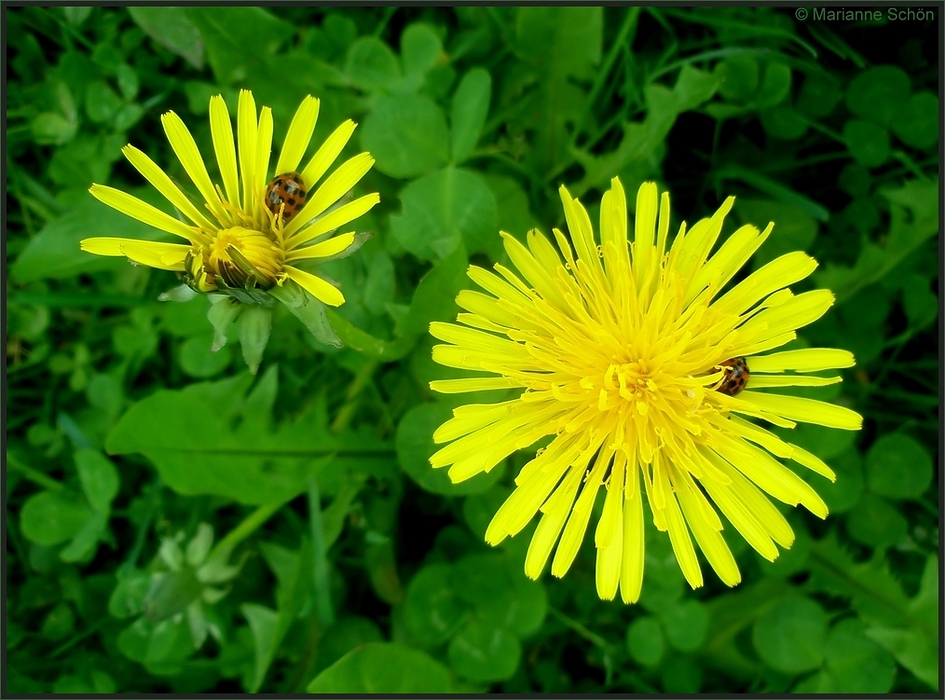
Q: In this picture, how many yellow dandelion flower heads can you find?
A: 2